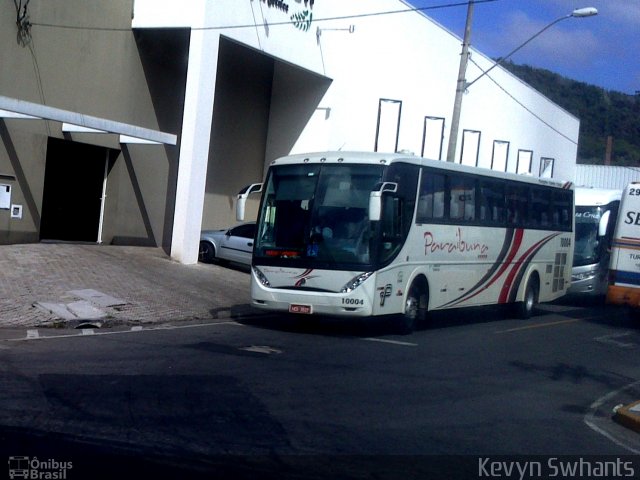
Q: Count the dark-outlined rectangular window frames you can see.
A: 6